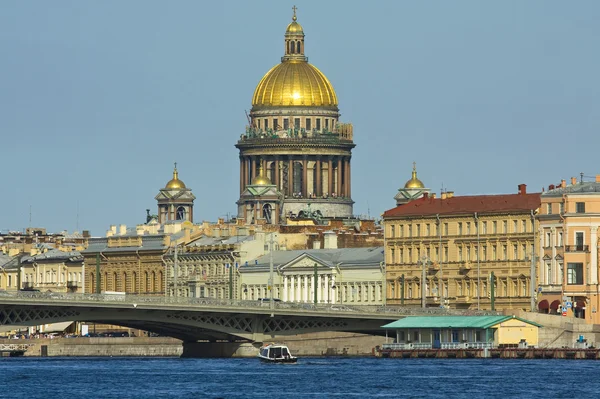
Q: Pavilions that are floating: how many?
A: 1